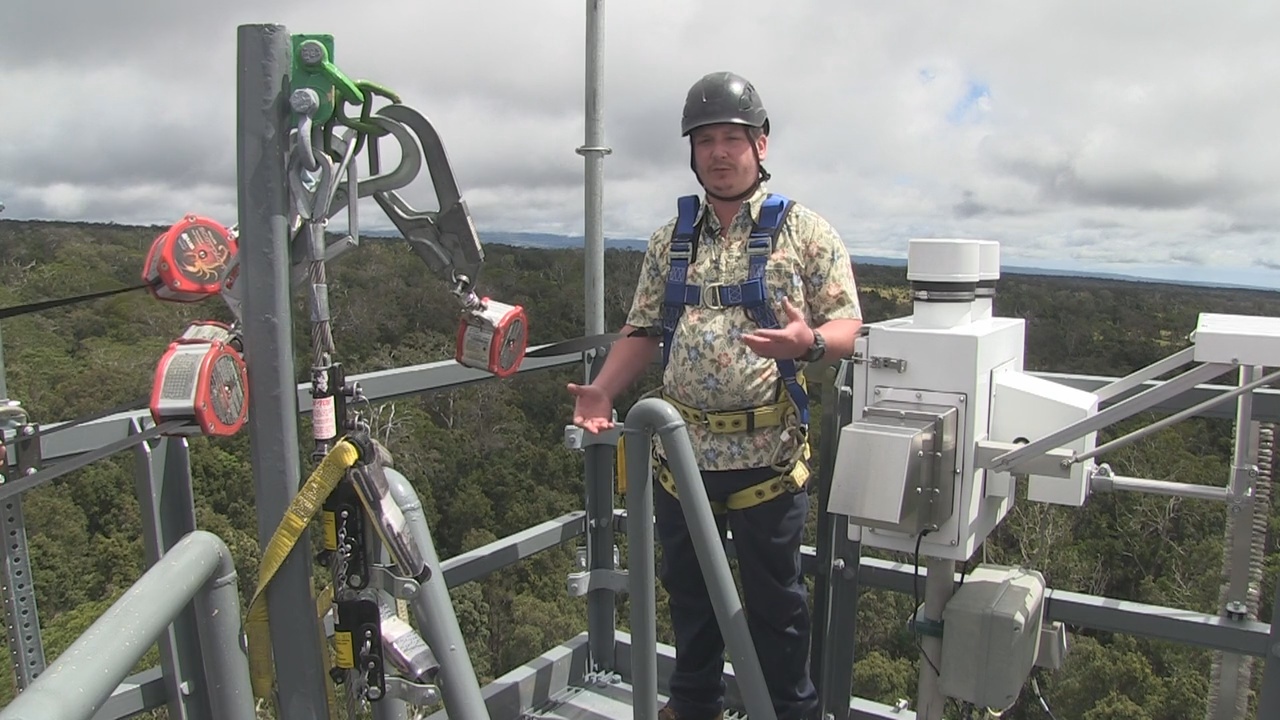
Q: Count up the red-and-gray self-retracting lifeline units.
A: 4